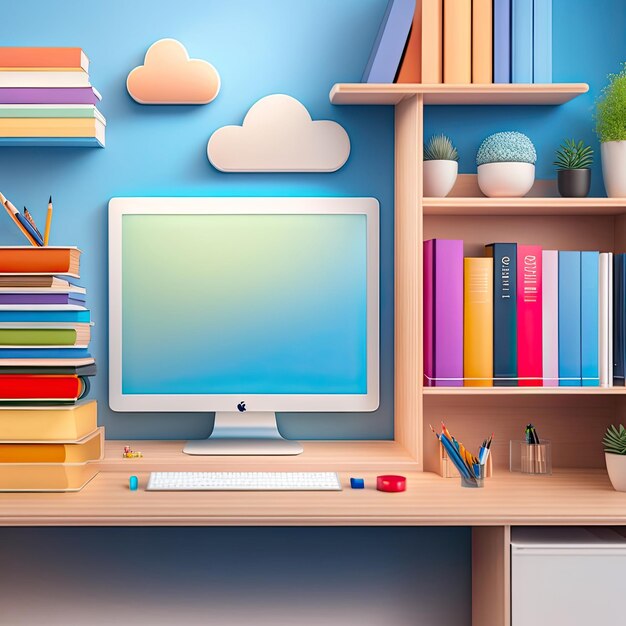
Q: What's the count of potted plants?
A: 5